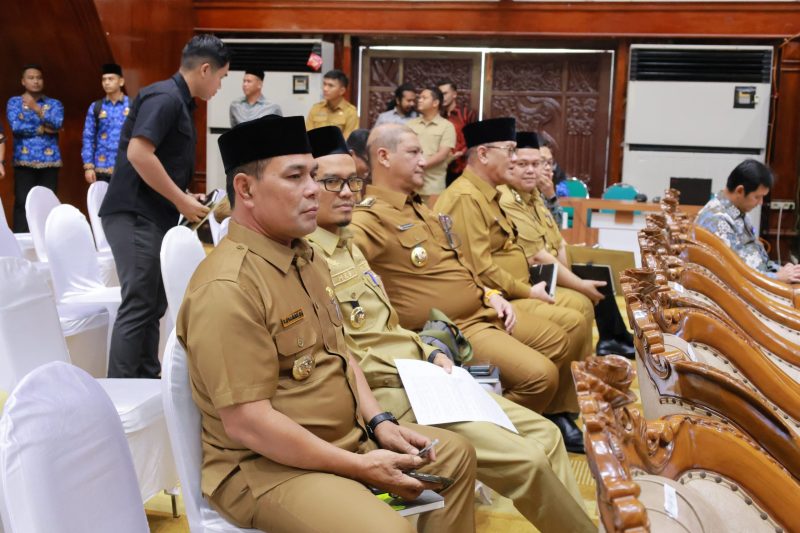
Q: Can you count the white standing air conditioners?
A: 2